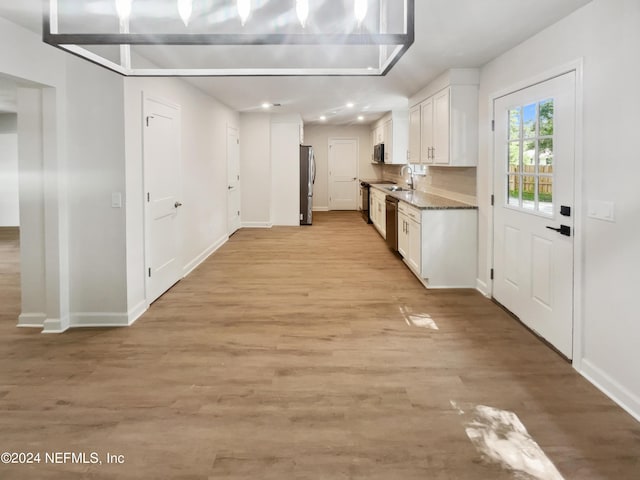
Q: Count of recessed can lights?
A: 4